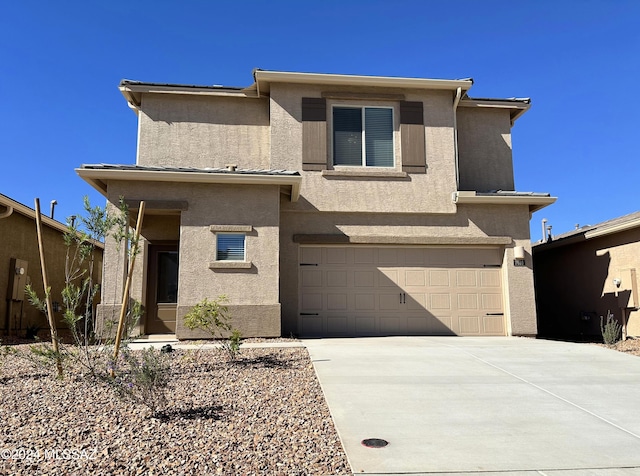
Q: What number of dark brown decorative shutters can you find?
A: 2